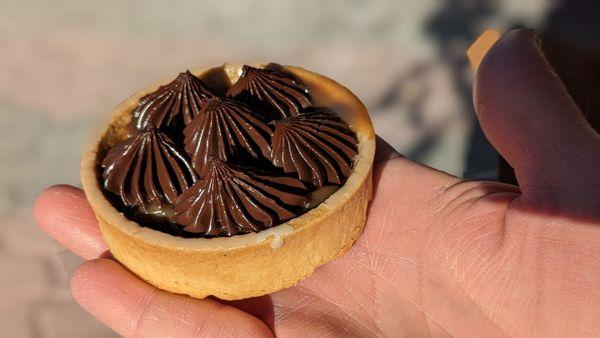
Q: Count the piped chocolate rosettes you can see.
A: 6